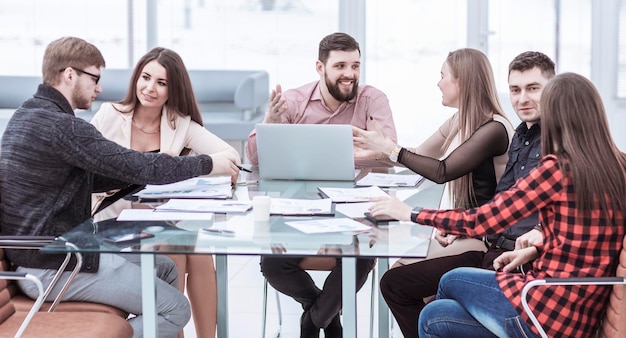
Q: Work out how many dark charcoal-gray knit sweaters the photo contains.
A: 1